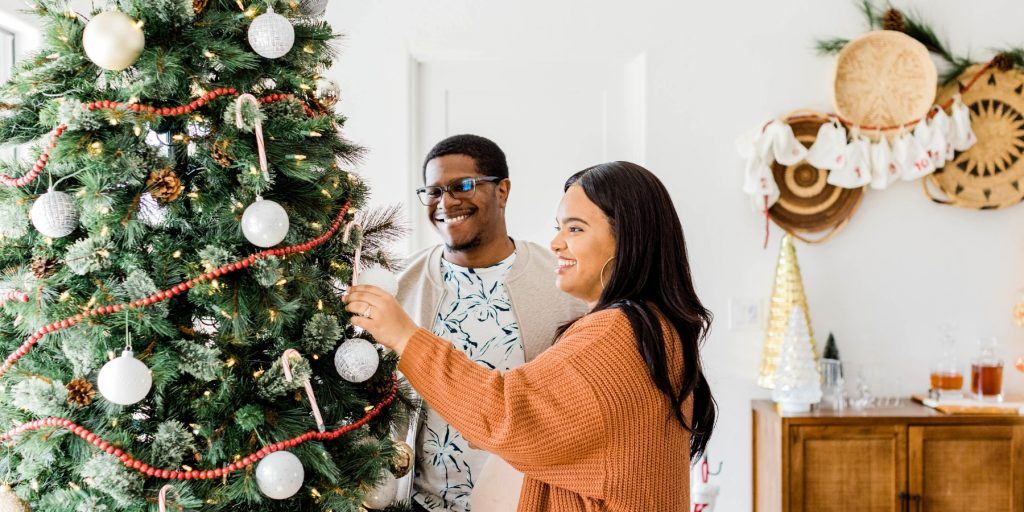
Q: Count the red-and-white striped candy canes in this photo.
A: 4